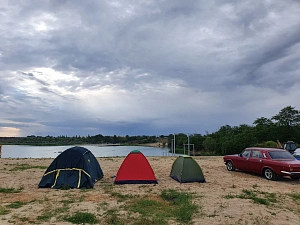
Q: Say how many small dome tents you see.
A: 3